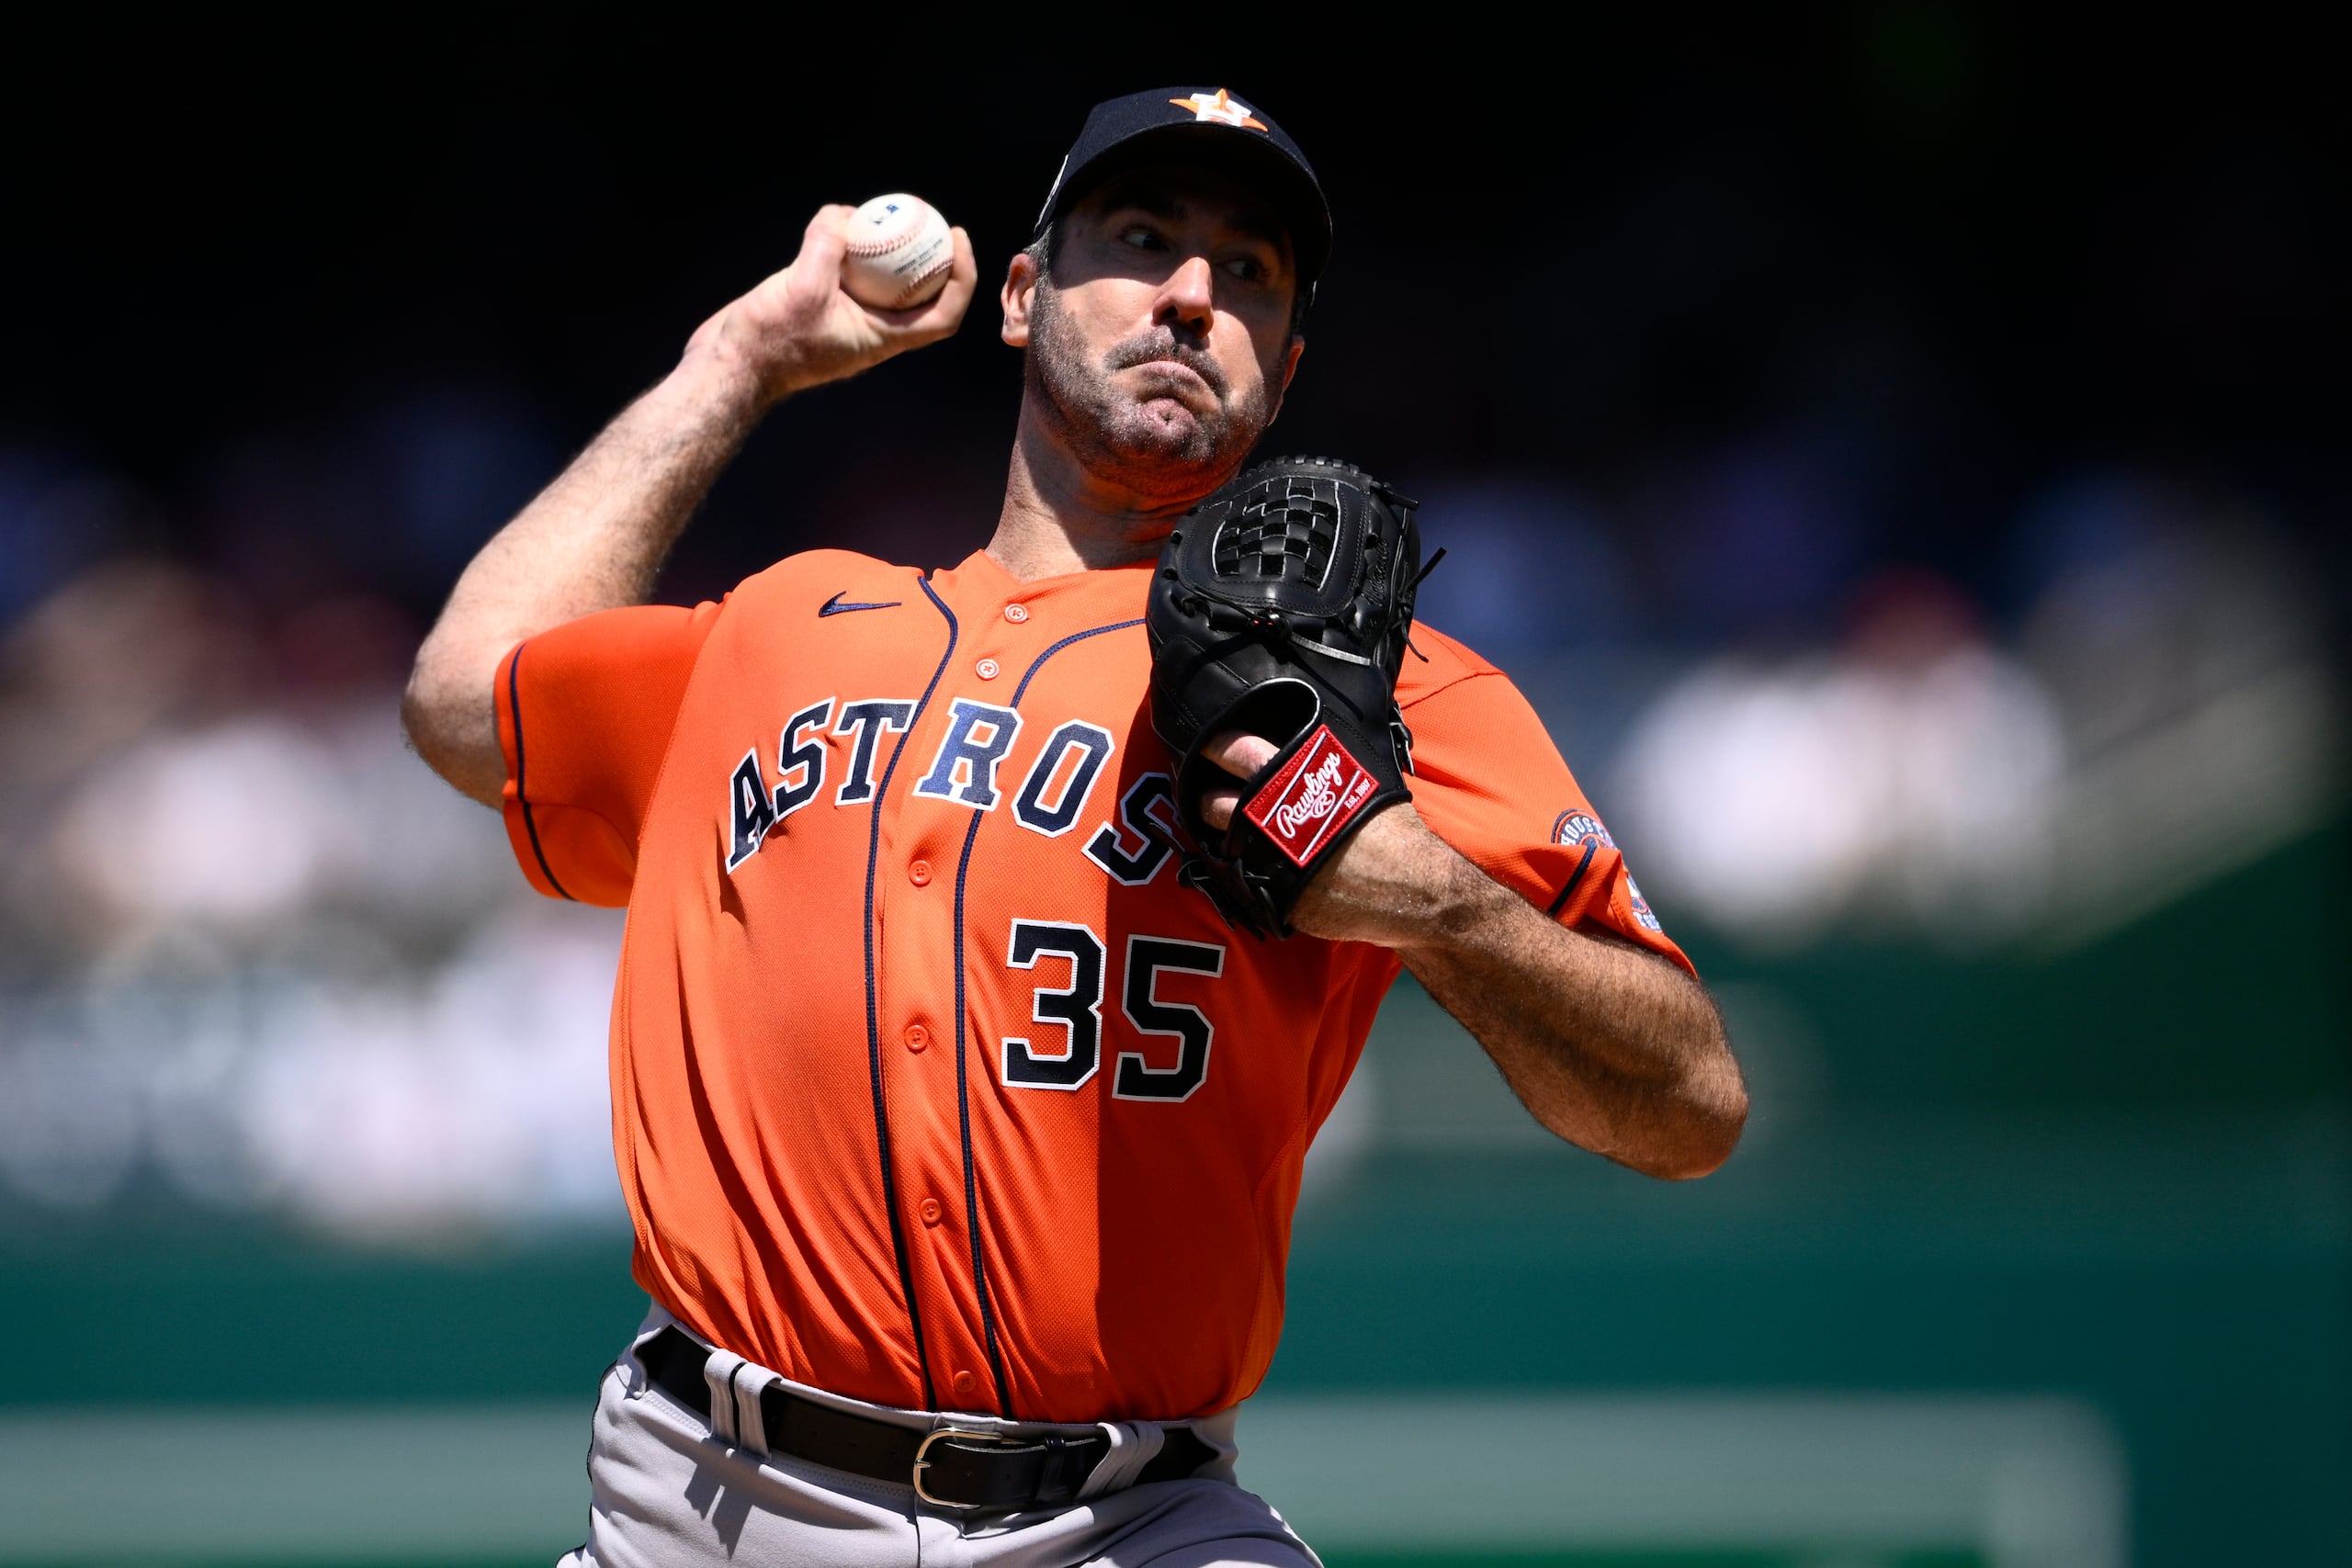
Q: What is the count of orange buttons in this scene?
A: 6